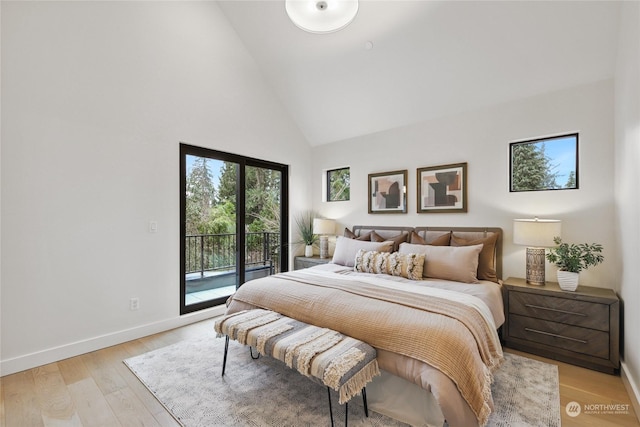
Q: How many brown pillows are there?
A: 4